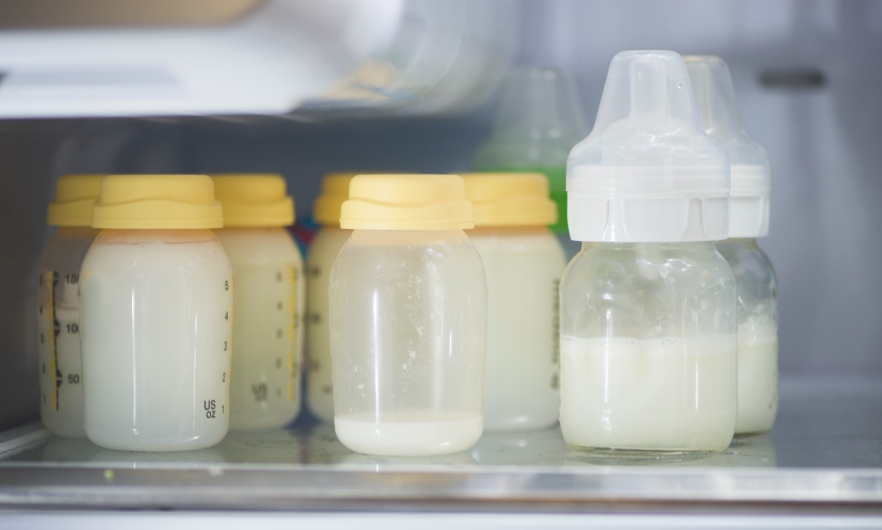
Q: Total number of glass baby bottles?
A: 2